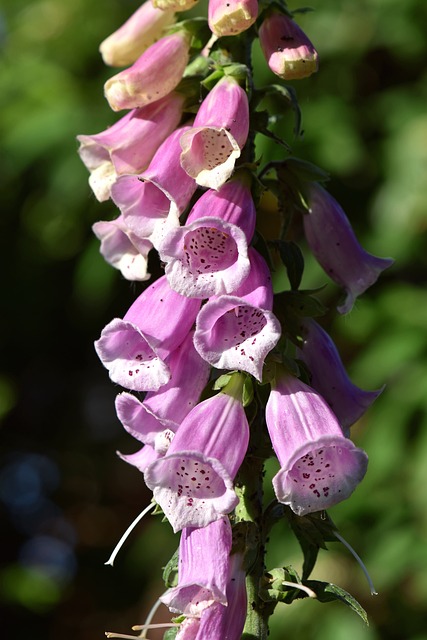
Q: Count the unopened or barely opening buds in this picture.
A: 5